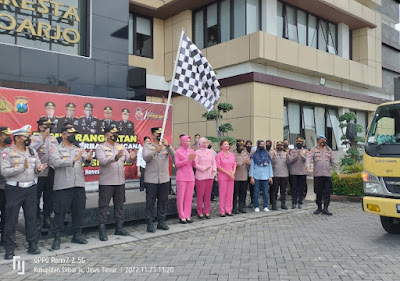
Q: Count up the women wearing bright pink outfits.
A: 3